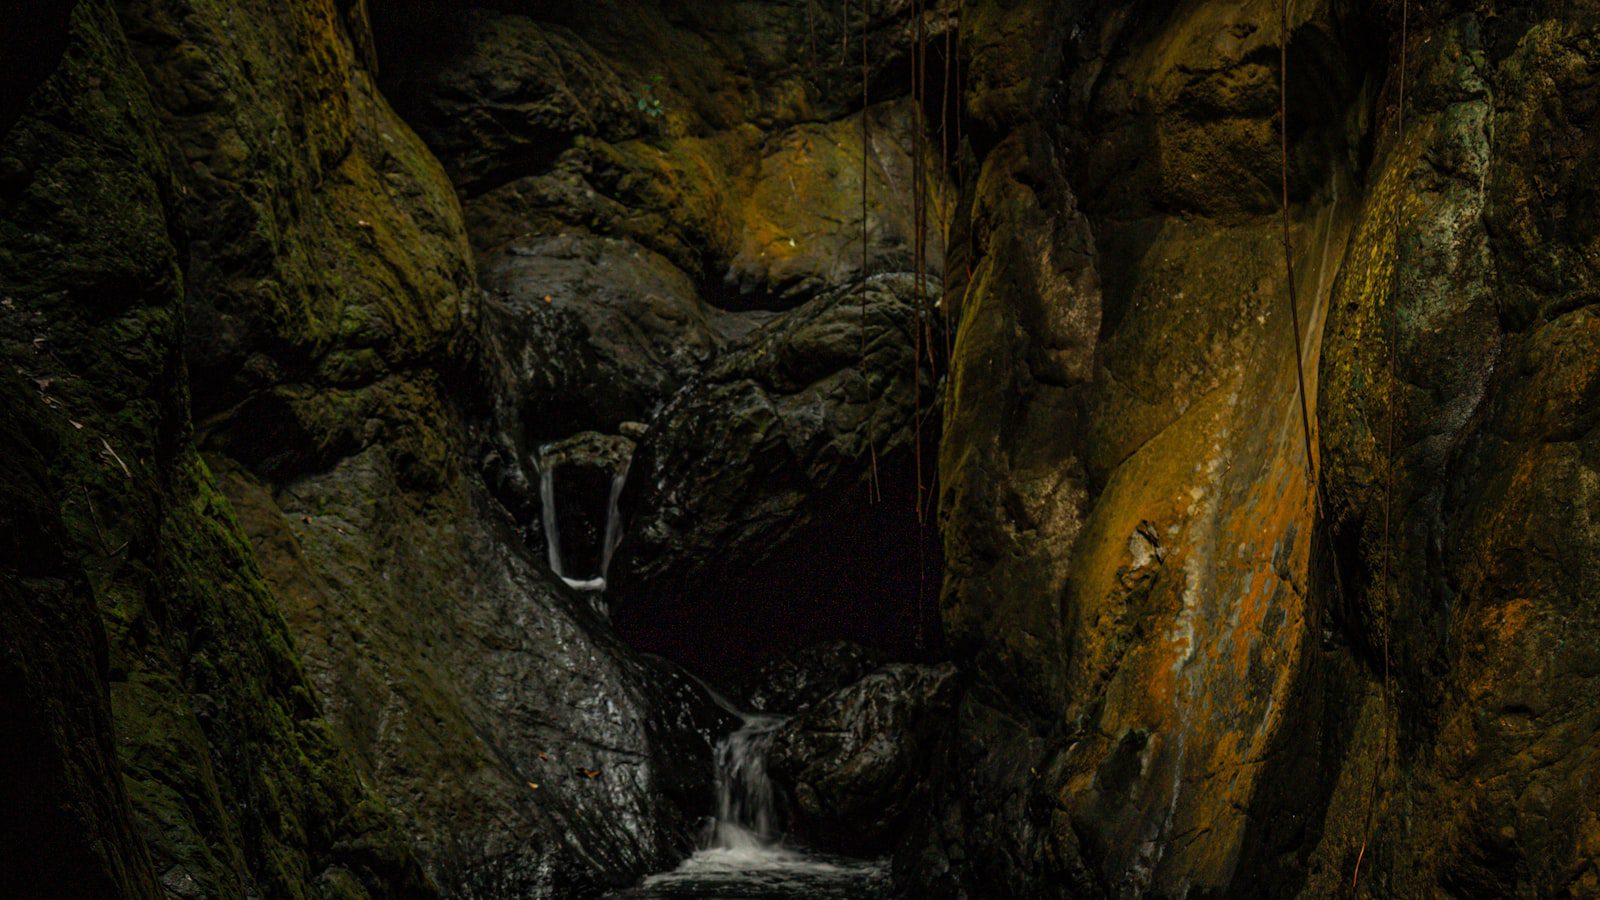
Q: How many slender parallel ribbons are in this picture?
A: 2